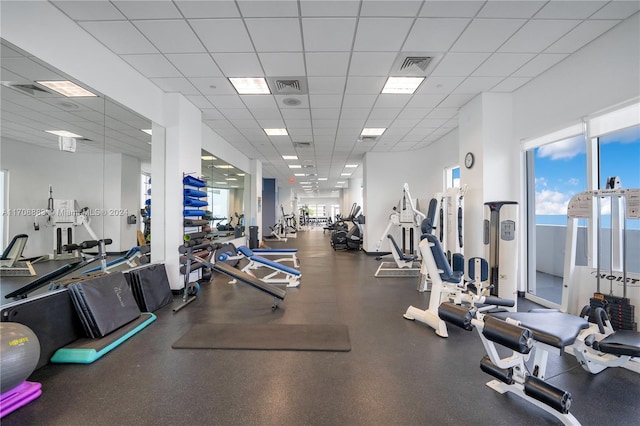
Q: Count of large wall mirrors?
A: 2